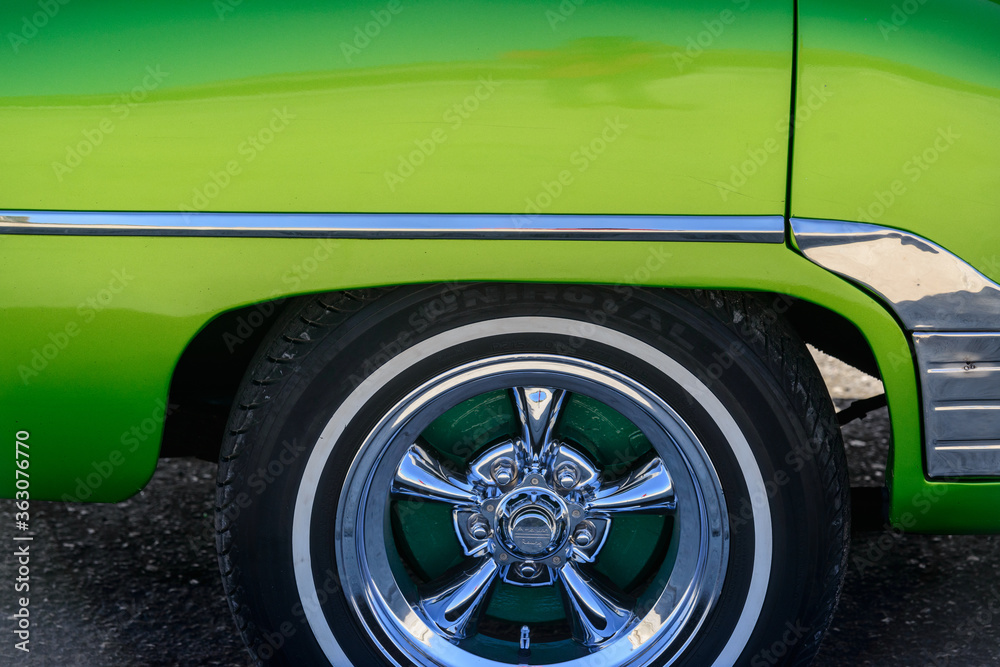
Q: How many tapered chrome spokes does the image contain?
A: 5